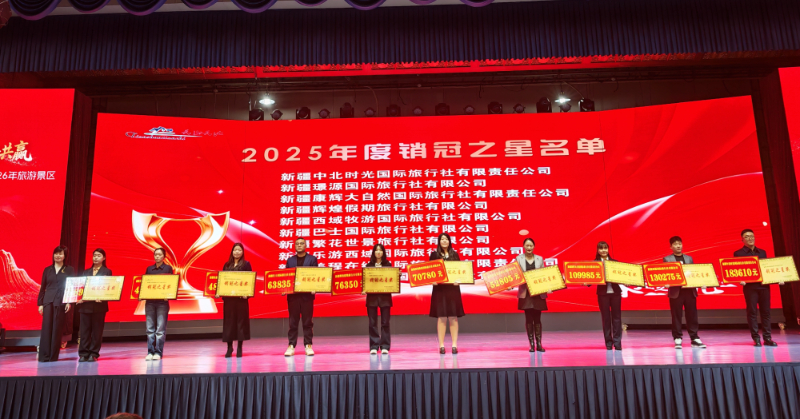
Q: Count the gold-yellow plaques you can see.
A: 10